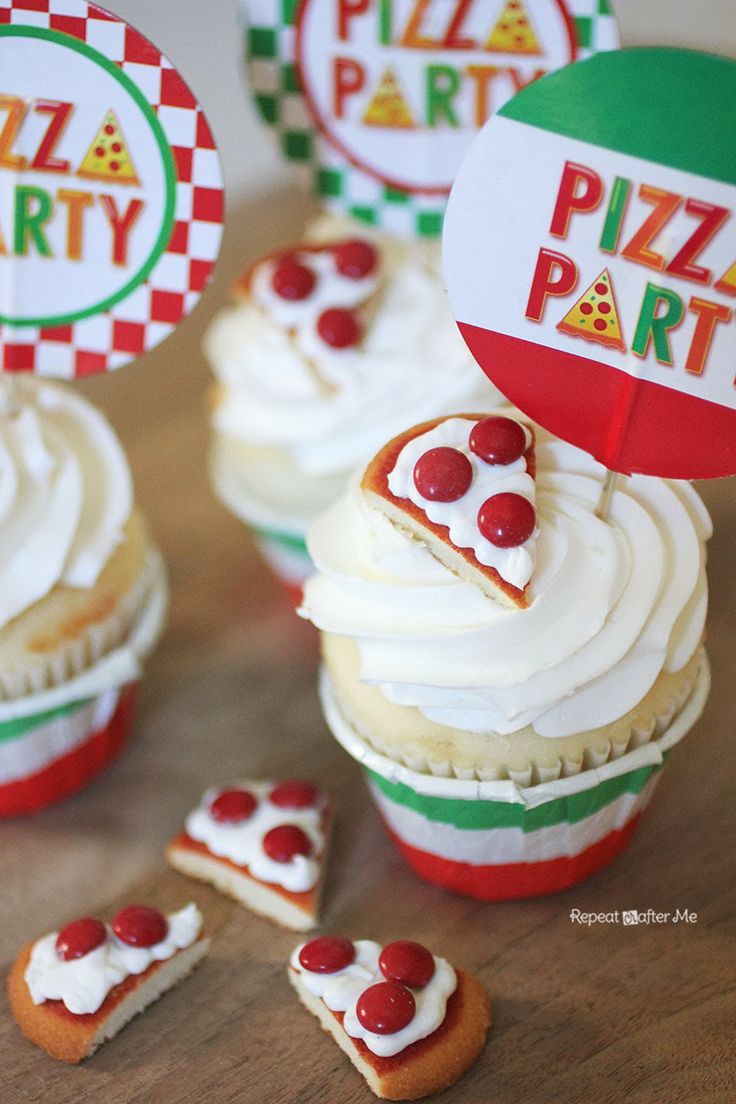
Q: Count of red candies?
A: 14